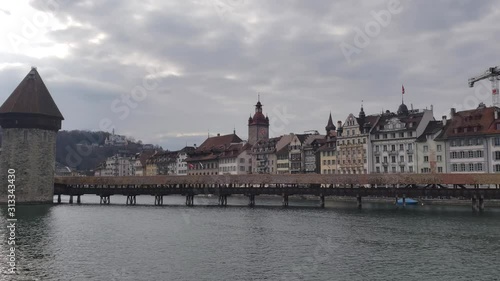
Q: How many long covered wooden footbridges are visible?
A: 1